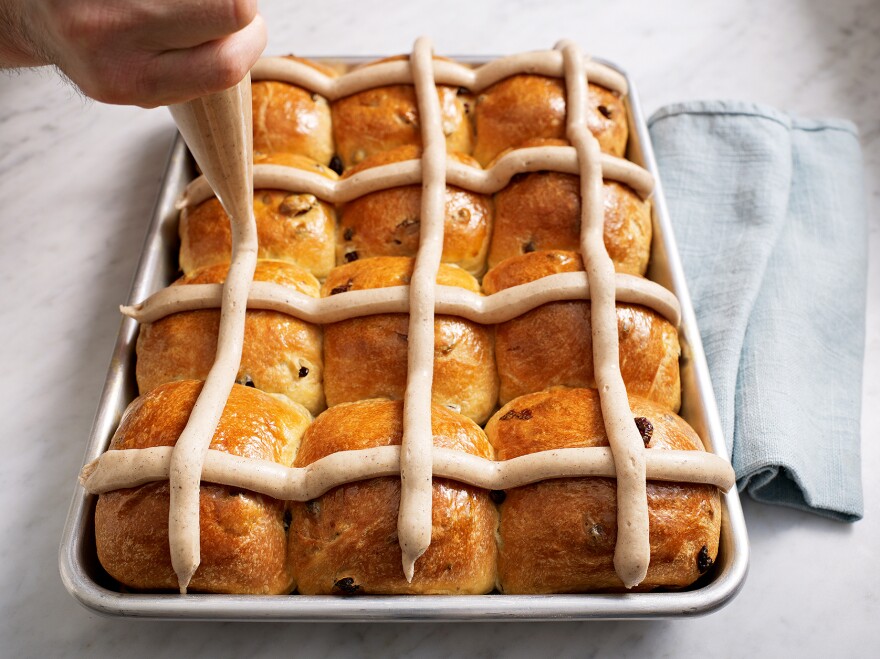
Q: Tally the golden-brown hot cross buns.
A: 12